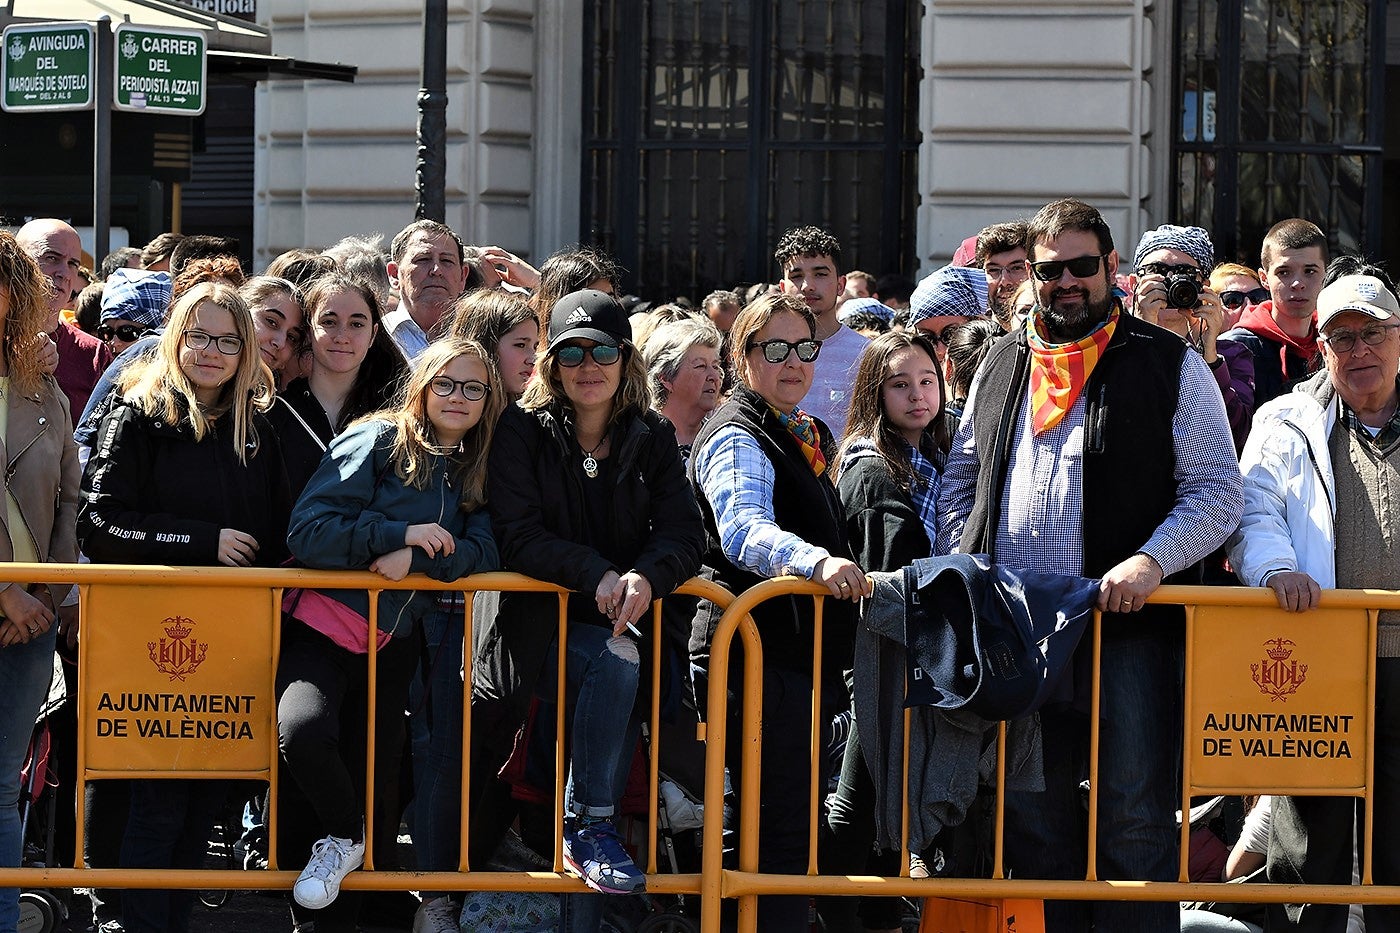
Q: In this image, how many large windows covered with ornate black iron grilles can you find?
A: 2